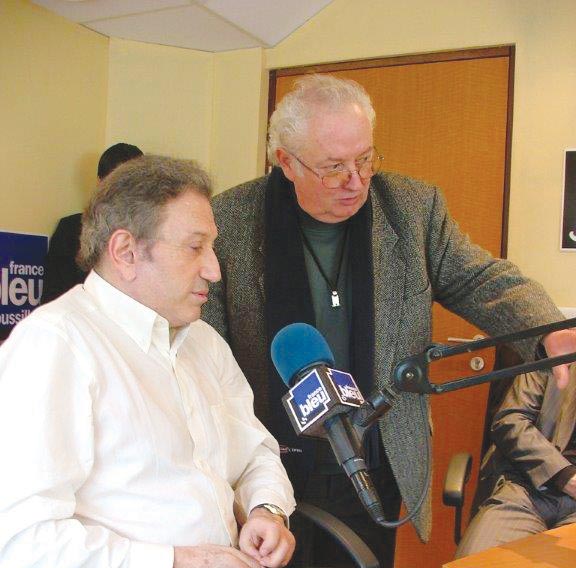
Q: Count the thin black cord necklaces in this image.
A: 1